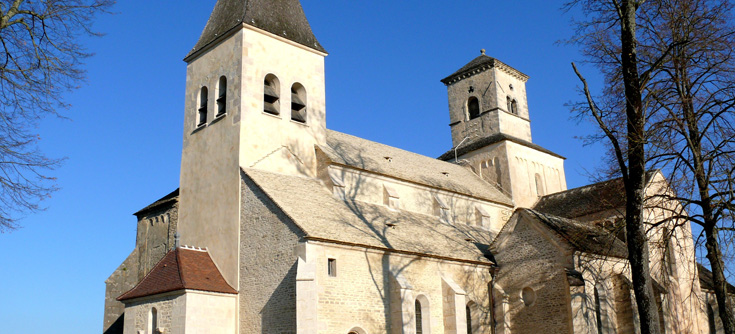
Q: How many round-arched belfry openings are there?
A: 7